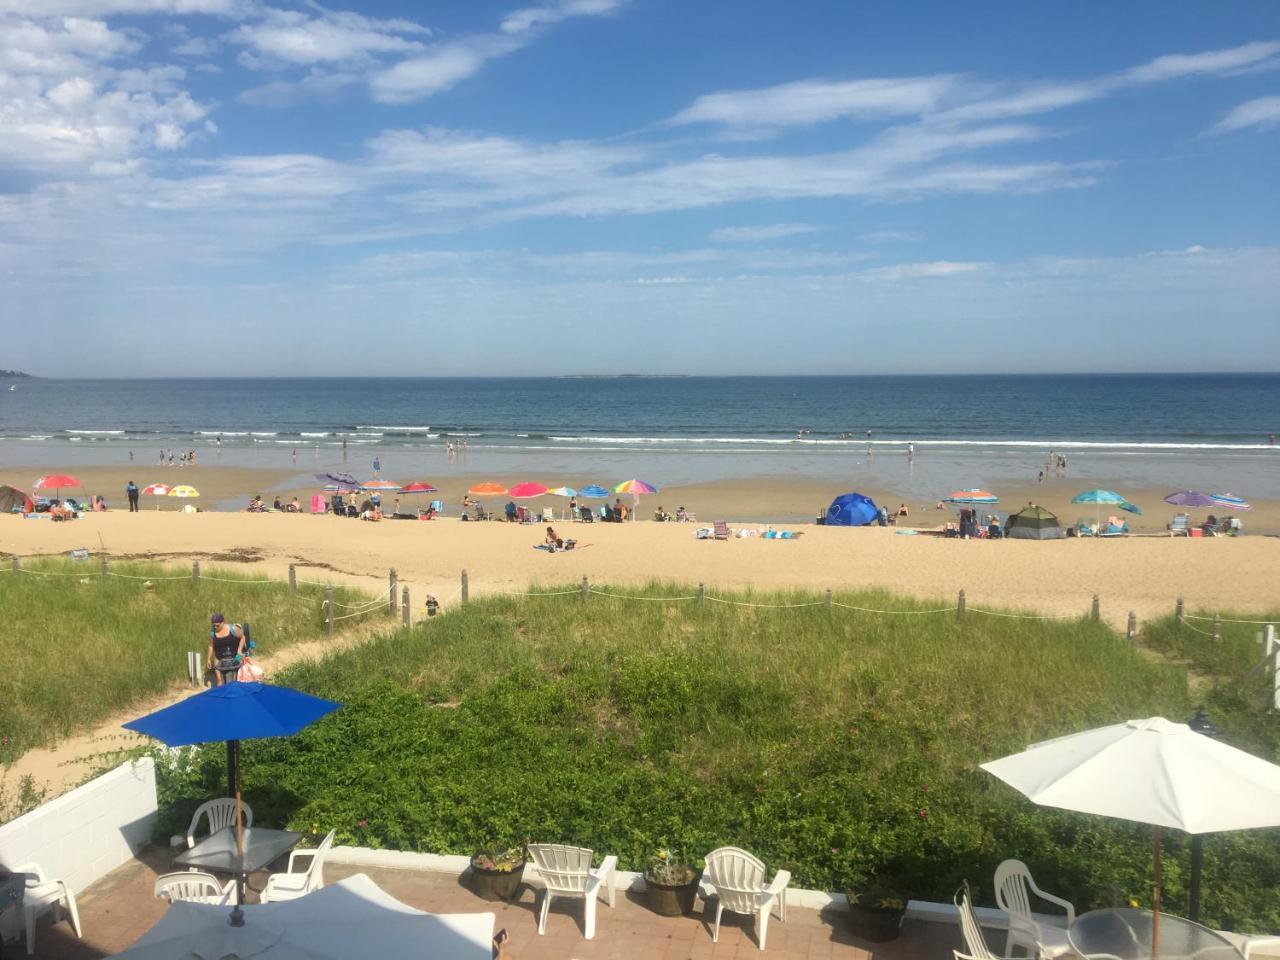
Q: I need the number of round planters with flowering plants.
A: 3